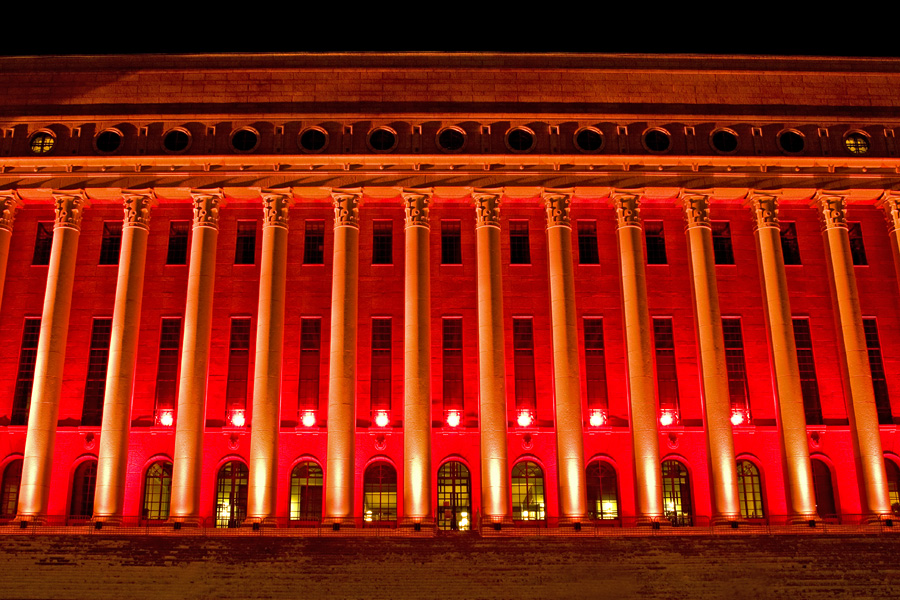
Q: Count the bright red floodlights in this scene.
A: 9